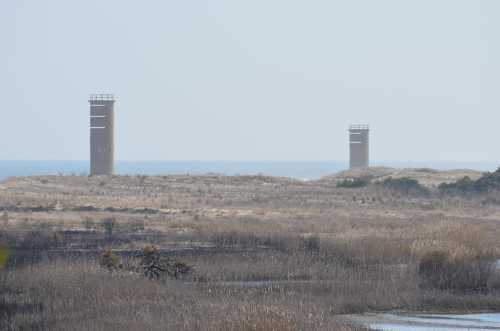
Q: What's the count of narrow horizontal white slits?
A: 5